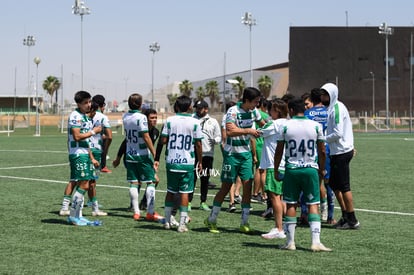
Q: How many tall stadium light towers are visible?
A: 5